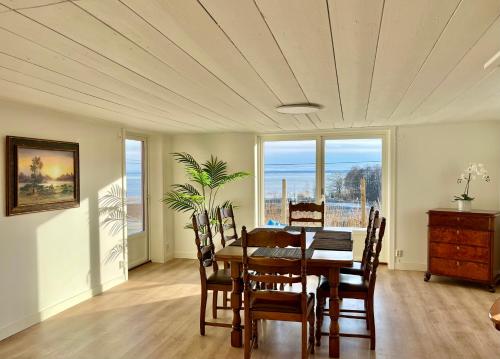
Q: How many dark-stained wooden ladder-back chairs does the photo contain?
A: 6